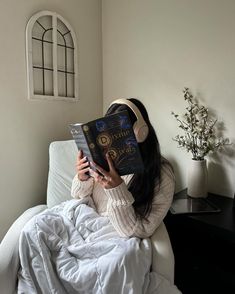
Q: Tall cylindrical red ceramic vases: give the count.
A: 0